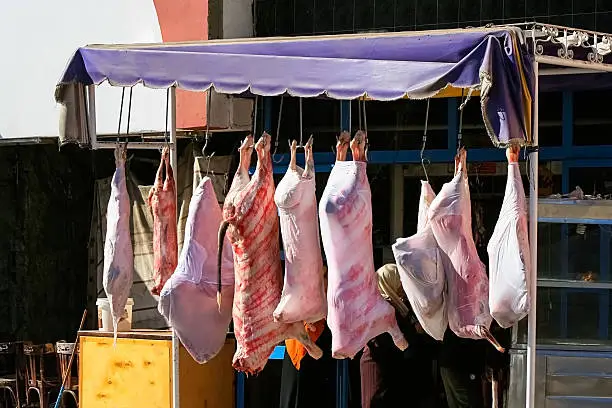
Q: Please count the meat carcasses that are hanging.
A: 9